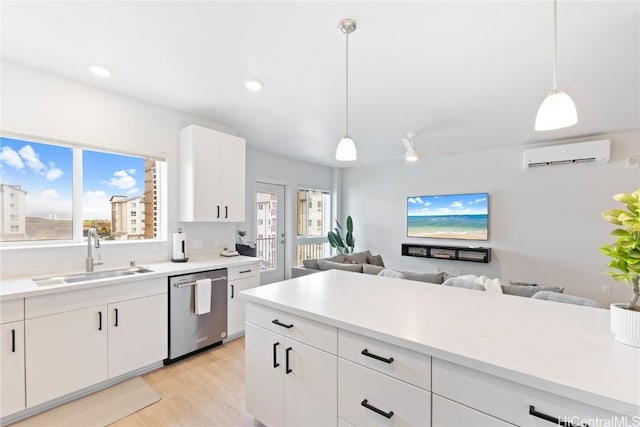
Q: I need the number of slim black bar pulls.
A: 13